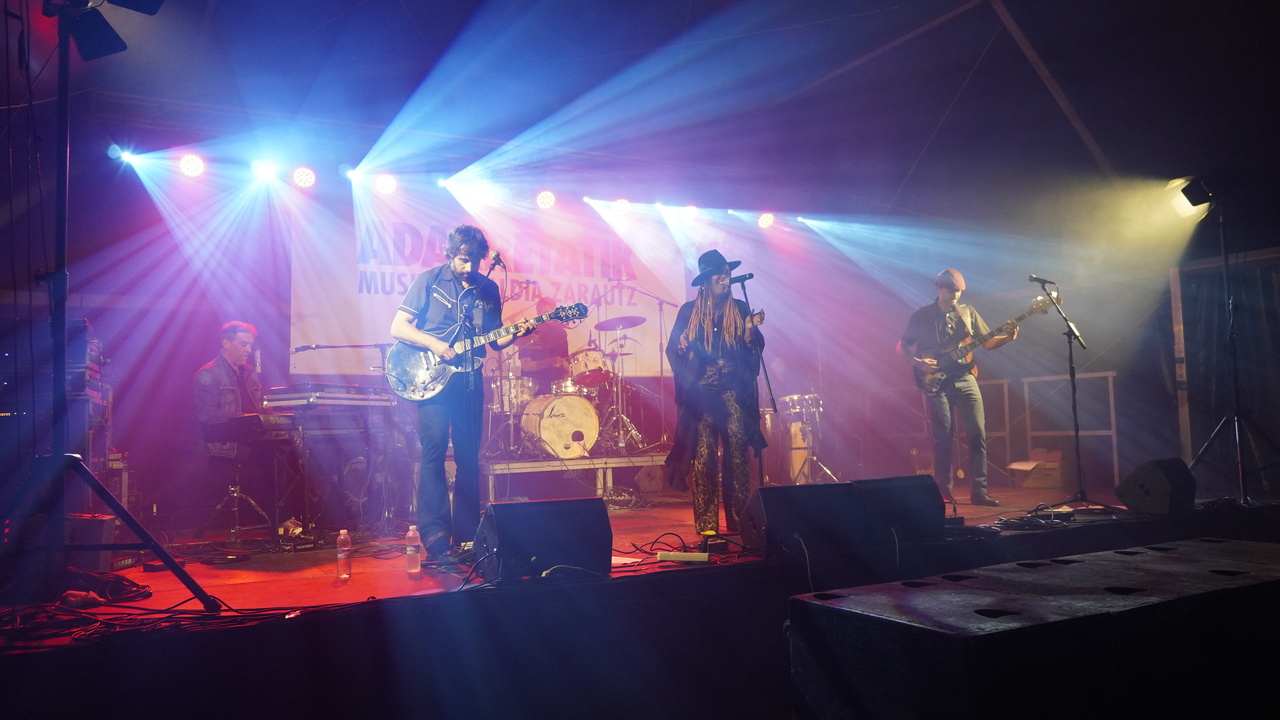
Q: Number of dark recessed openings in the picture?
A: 11